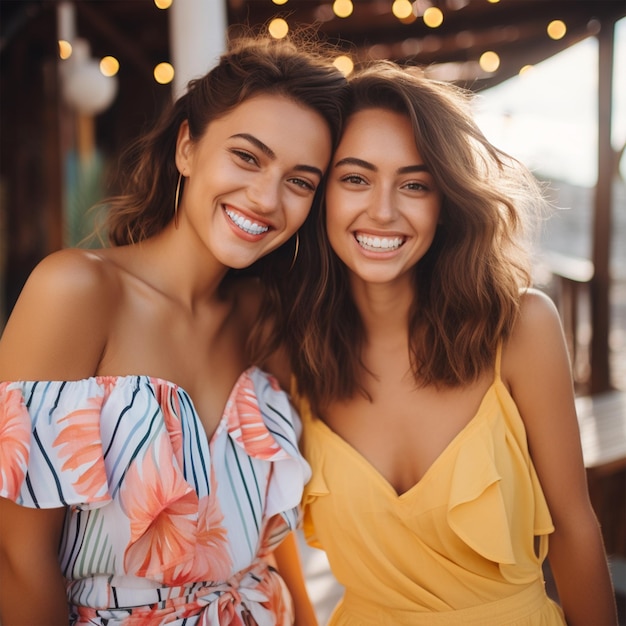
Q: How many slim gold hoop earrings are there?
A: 2